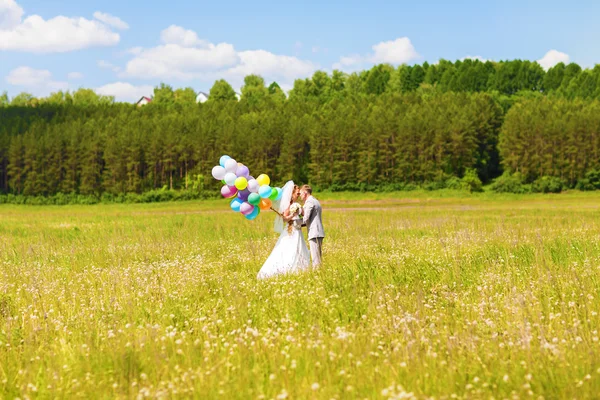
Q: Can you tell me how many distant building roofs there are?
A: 2